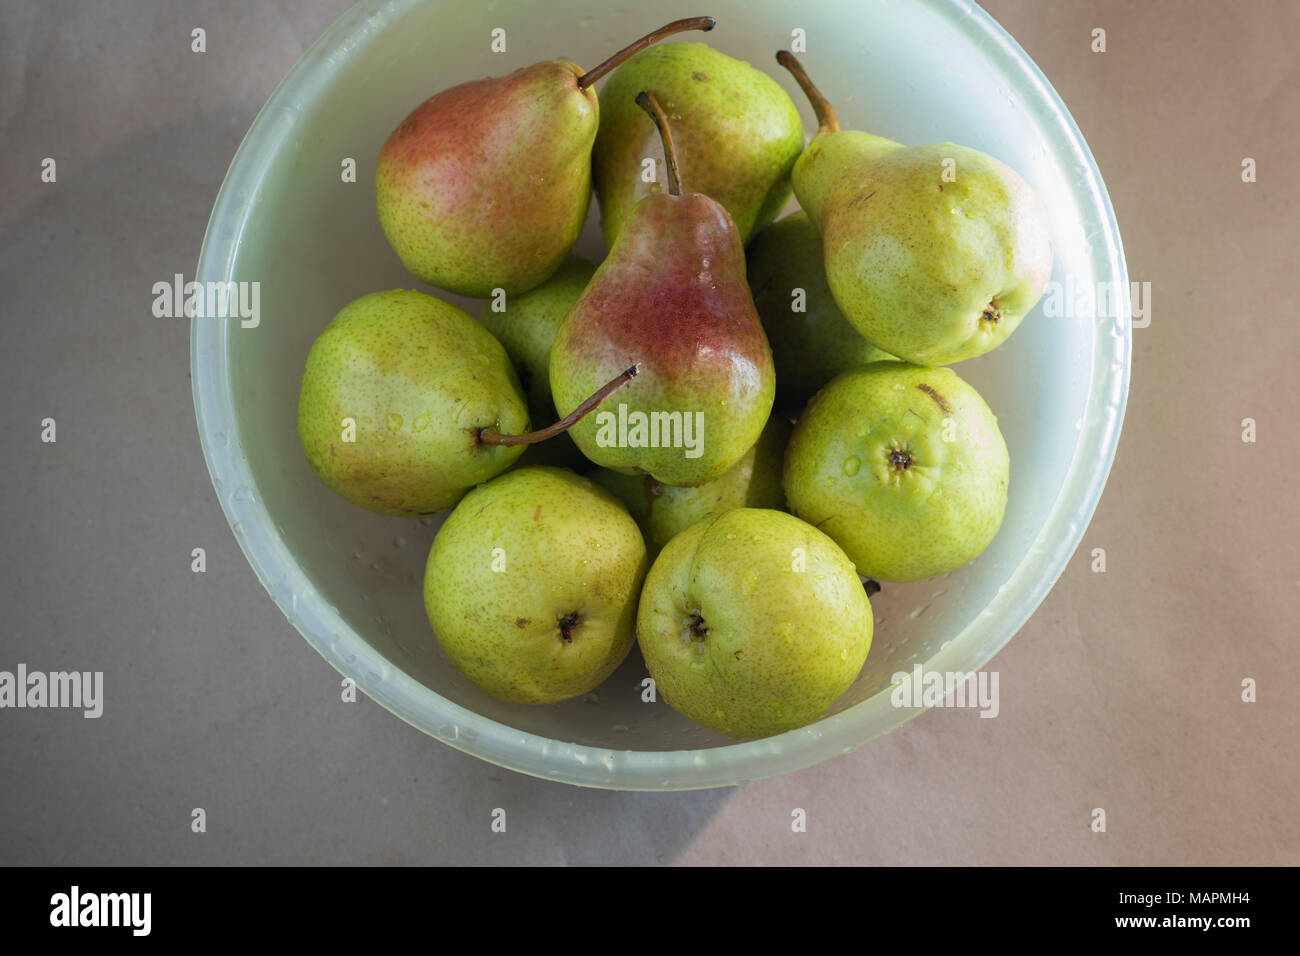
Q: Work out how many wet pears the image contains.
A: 11